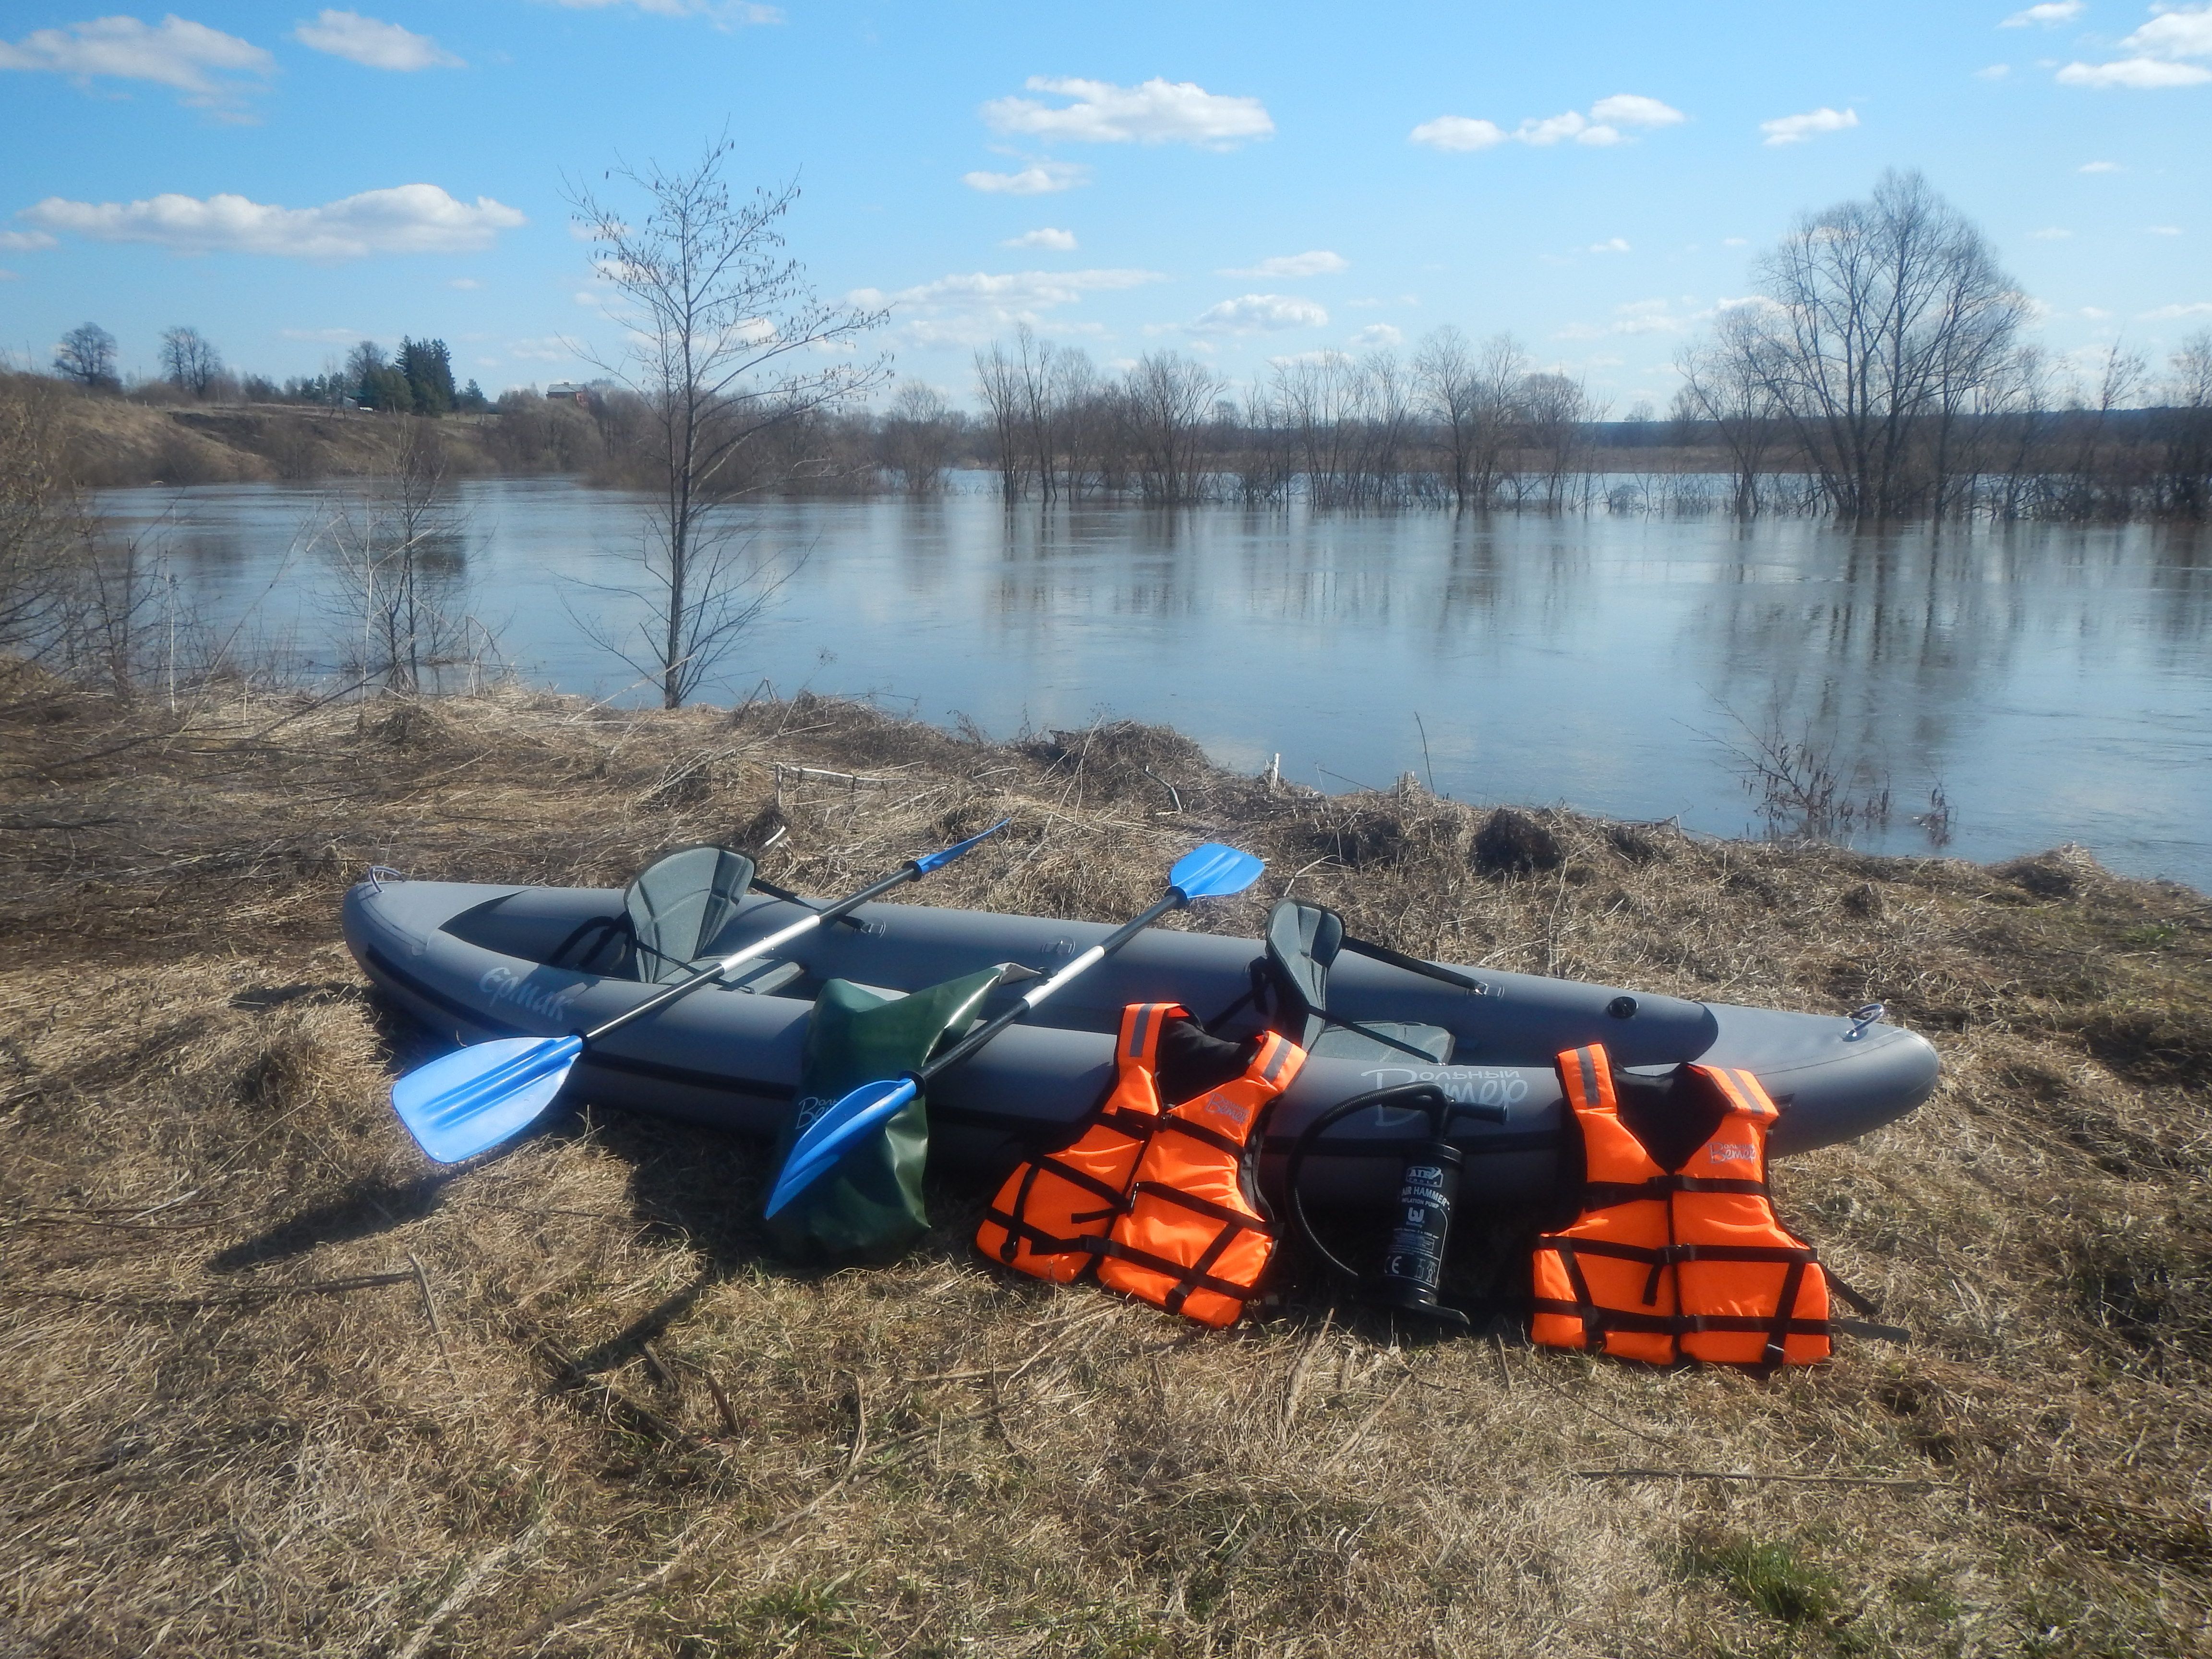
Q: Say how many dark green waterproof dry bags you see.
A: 1